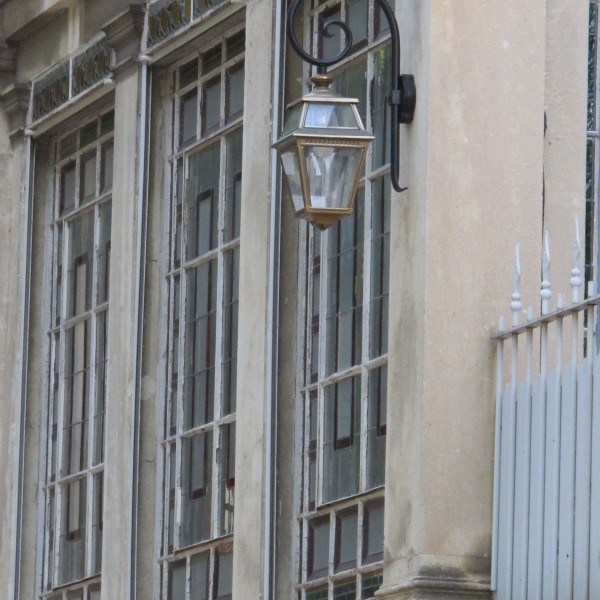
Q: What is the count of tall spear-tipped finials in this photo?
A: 3